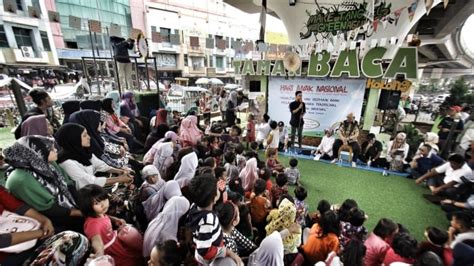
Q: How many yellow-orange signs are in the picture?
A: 1